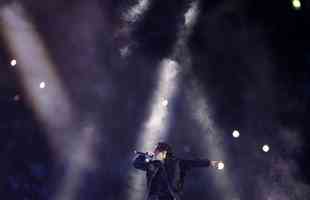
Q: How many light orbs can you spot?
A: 7